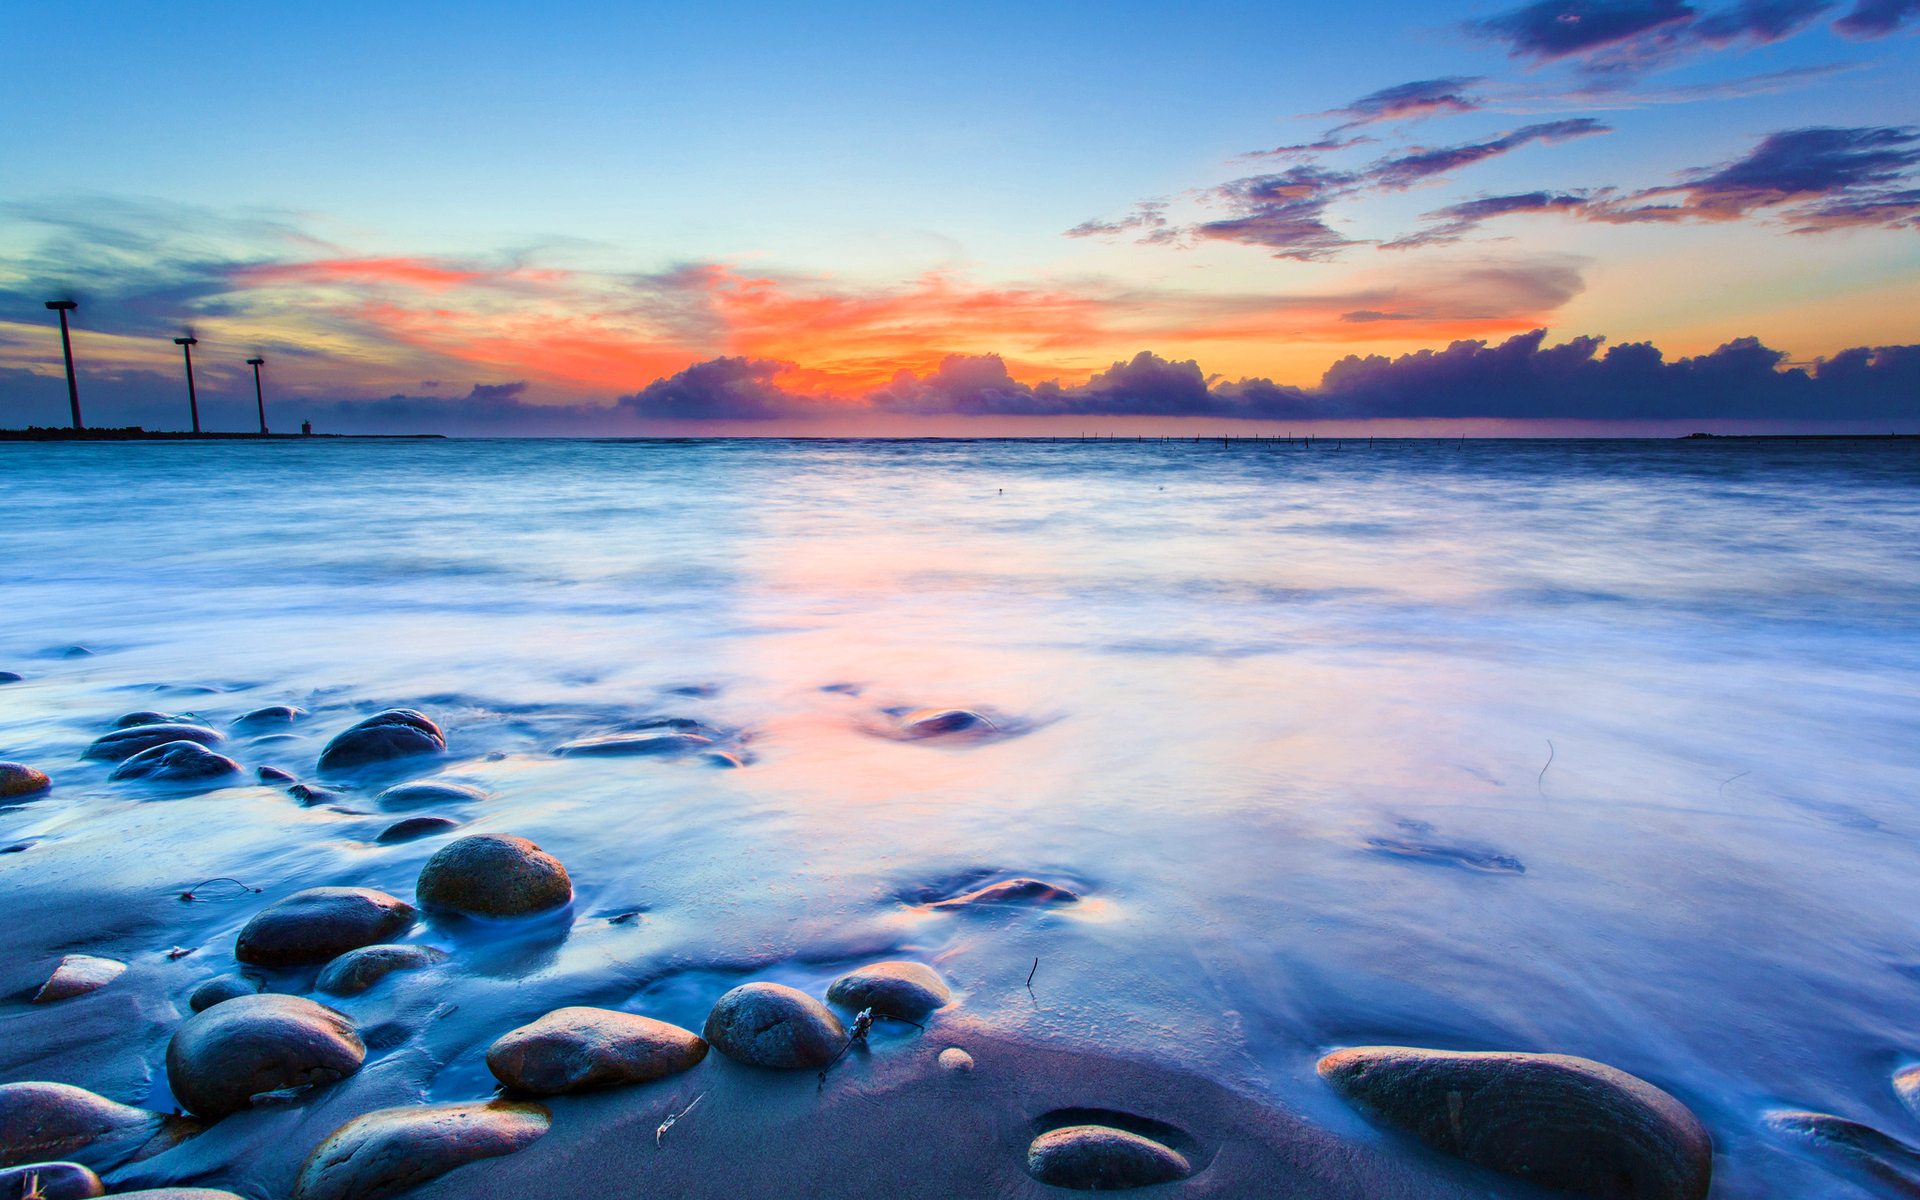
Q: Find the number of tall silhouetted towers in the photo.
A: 3